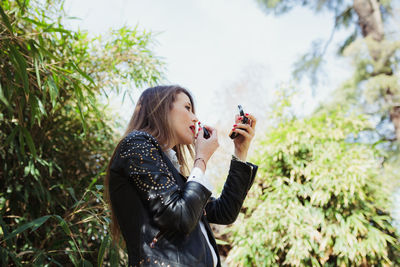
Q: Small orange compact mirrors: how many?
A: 0